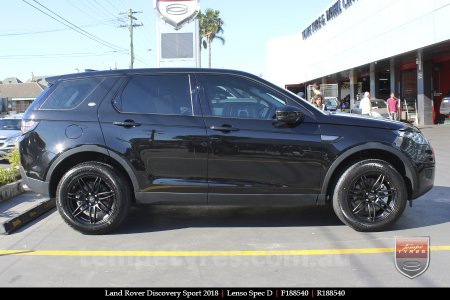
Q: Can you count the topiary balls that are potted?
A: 0